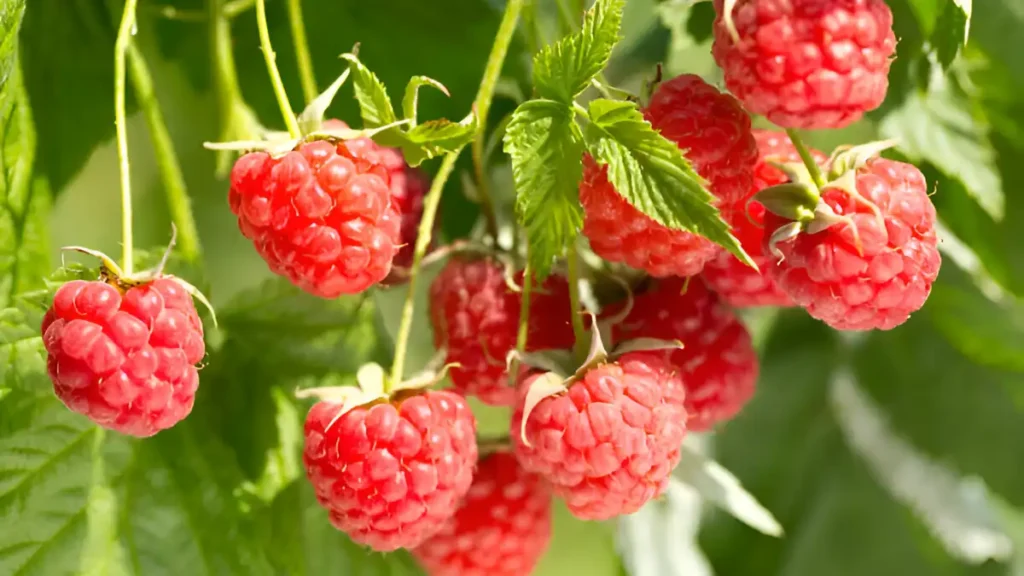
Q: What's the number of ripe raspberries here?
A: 12